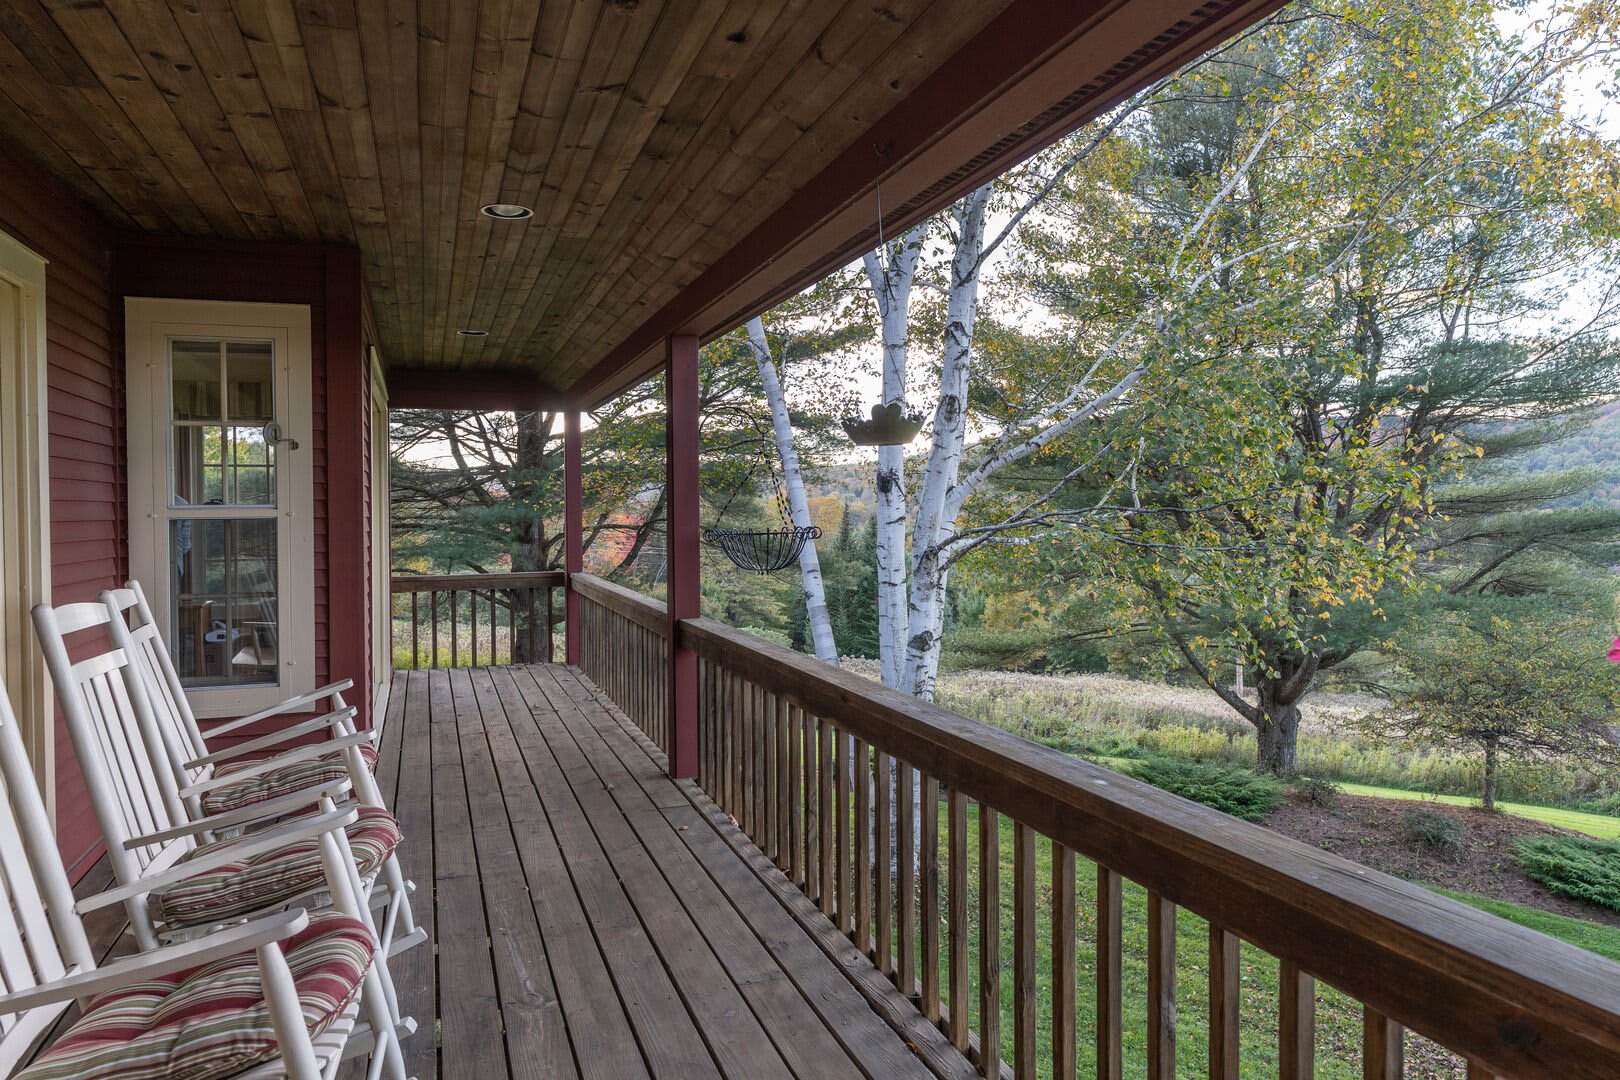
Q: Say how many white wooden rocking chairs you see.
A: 3